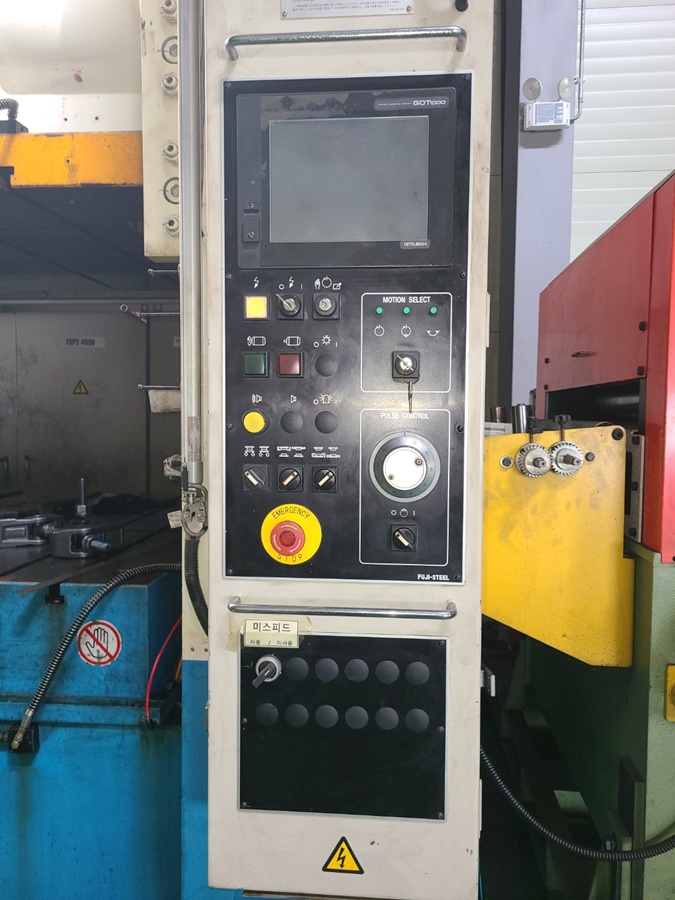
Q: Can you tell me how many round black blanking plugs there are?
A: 14